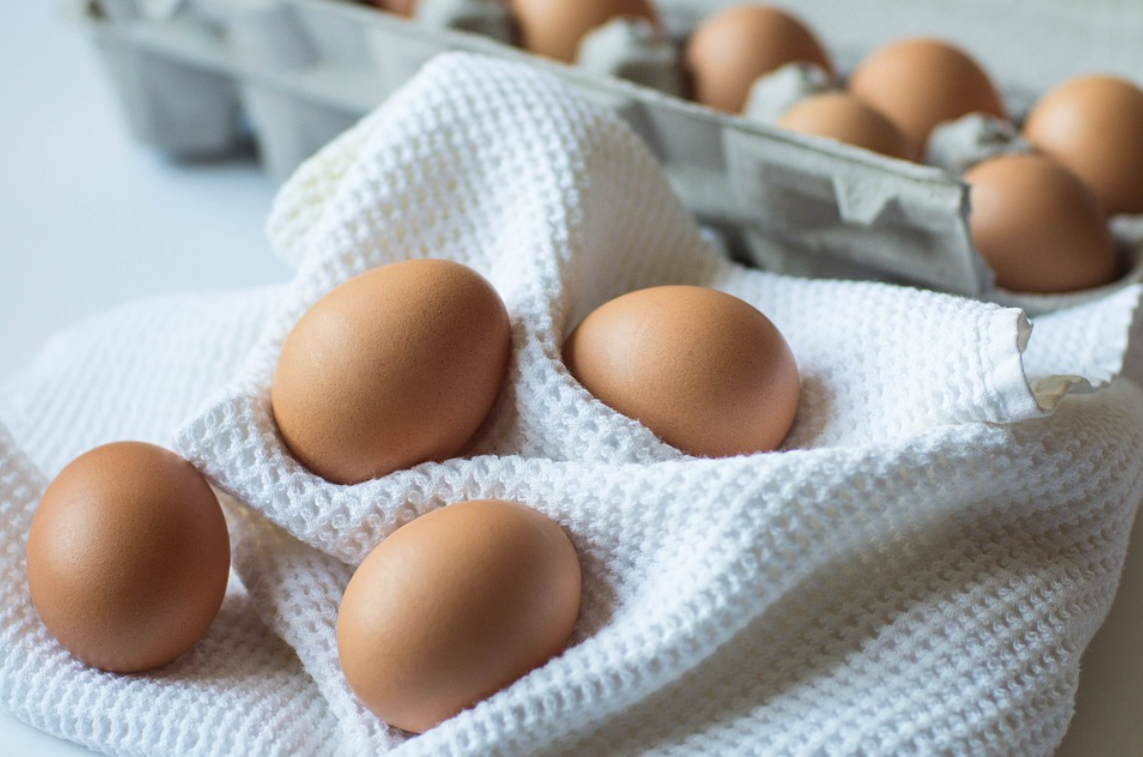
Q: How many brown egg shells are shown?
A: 11